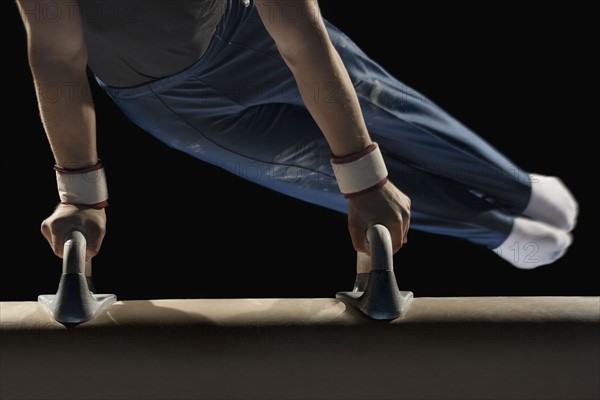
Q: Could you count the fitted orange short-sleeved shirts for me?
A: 0